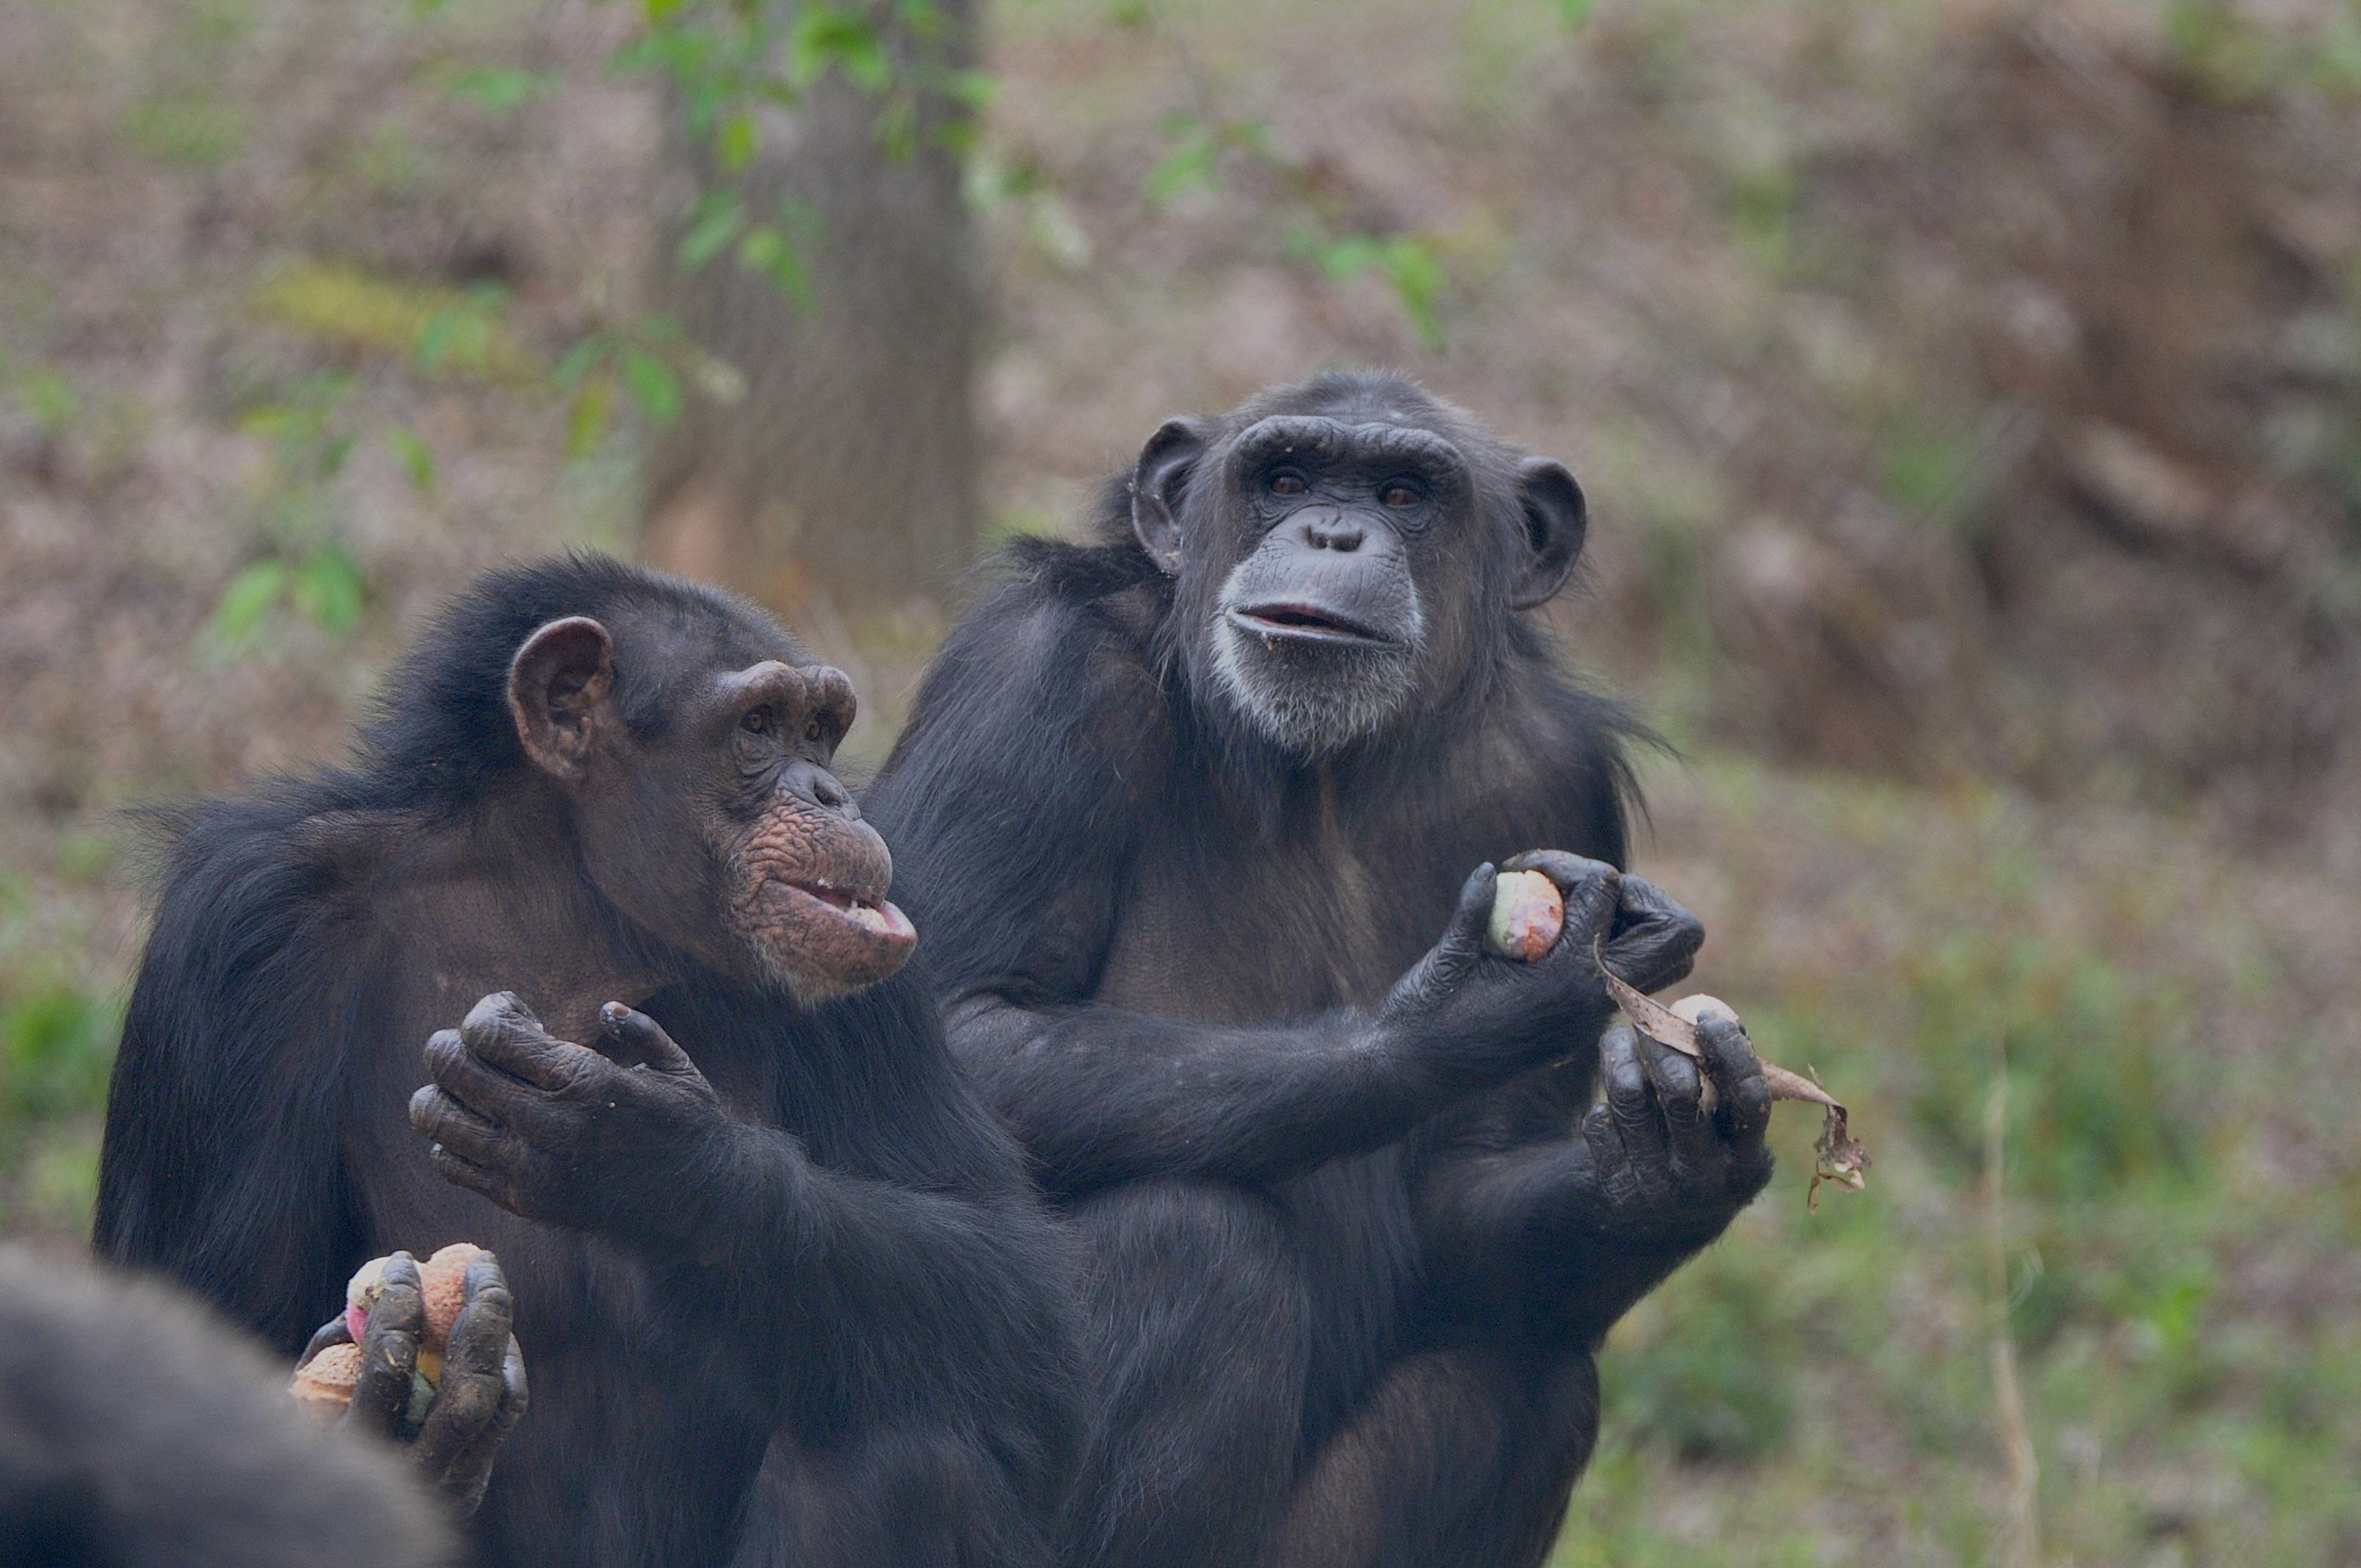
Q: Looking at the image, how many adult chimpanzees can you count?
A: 2